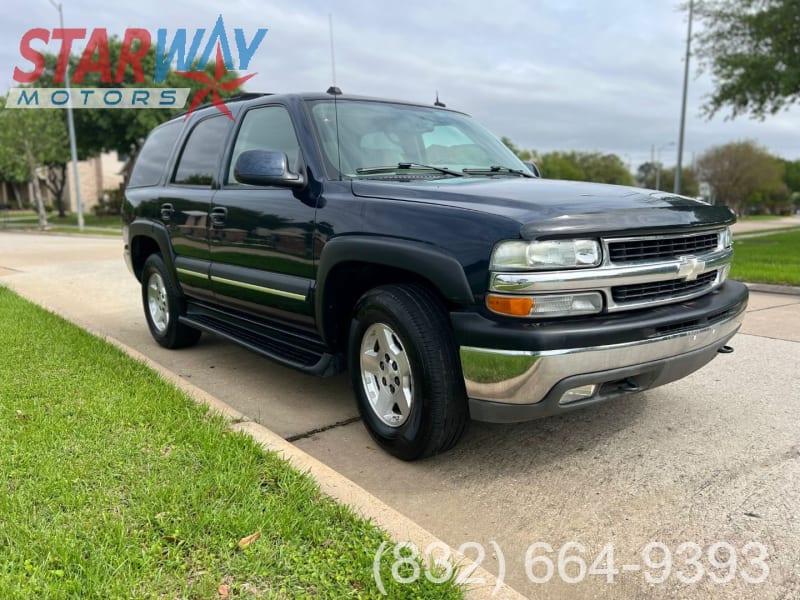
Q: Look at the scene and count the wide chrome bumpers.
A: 1